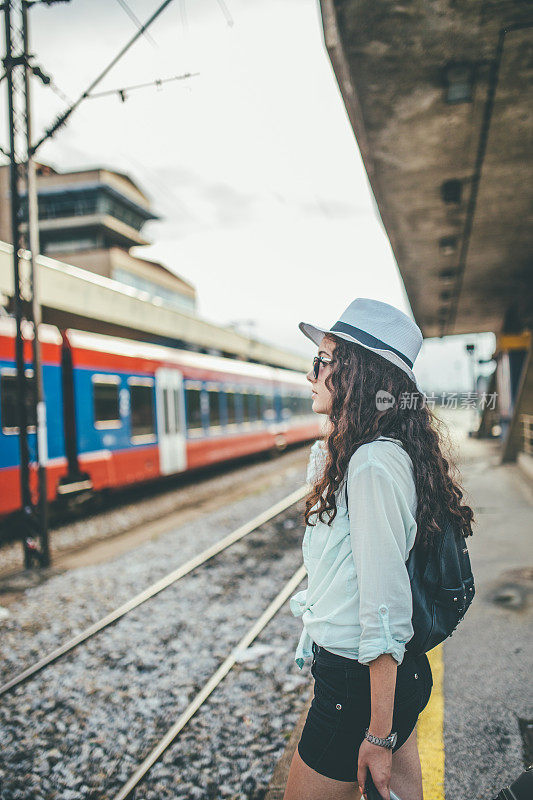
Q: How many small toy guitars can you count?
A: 0